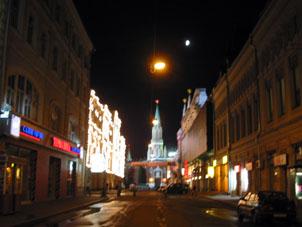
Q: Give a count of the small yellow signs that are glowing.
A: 3